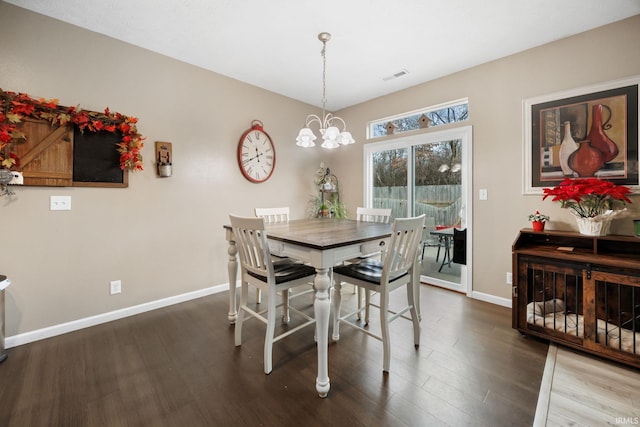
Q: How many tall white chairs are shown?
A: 4